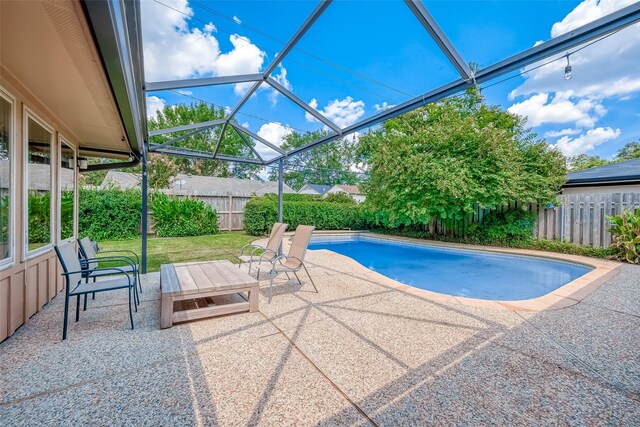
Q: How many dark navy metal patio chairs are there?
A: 2